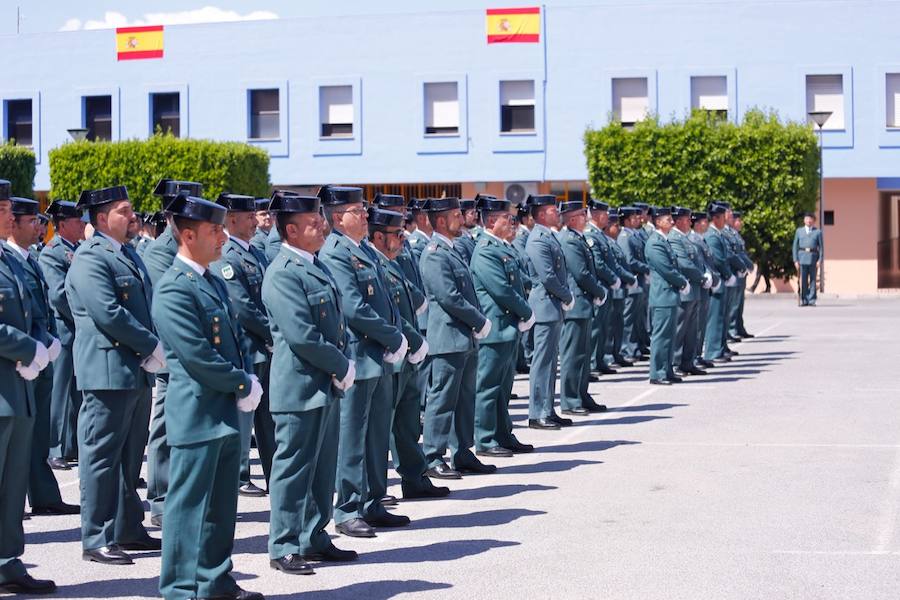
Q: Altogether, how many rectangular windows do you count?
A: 11